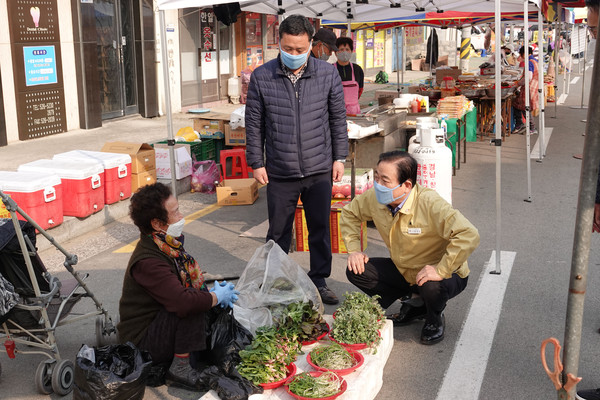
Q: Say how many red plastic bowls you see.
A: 6